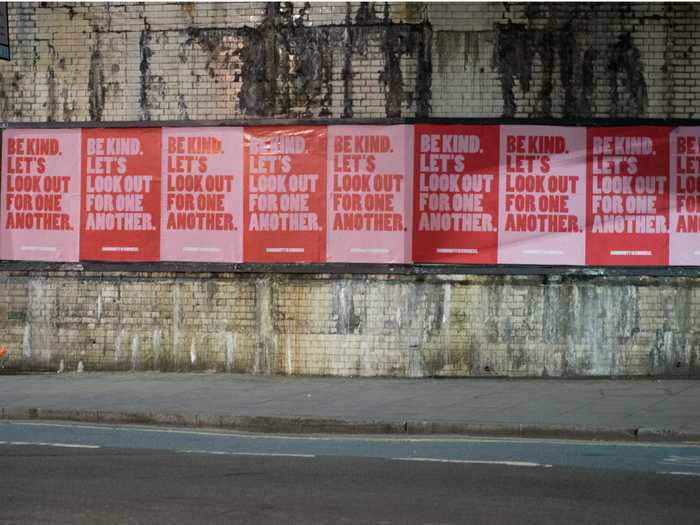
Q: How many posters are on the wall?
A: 9